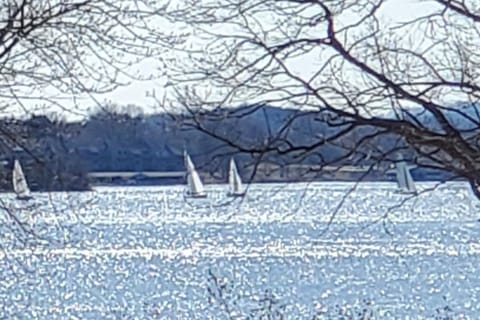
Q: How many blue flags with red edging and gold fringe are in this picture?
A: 0